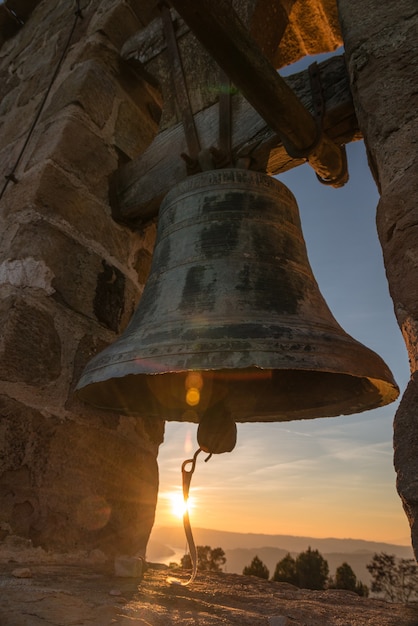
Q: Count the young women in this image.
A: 0